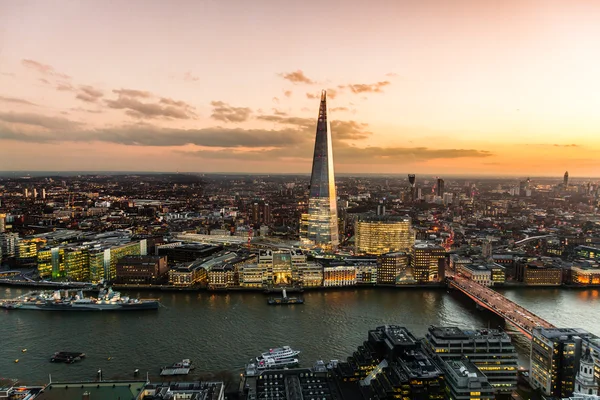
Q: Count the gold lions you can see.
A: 0